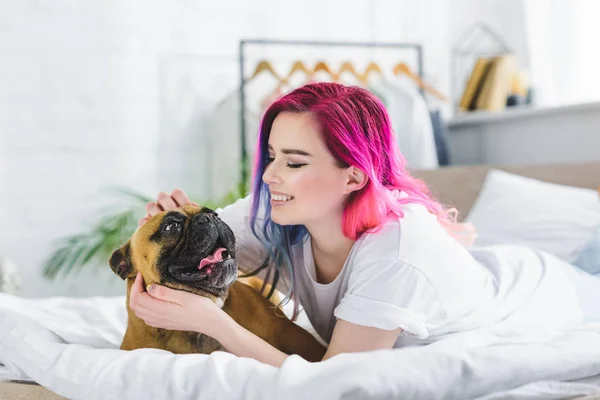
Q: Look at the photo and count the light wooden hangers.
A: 6